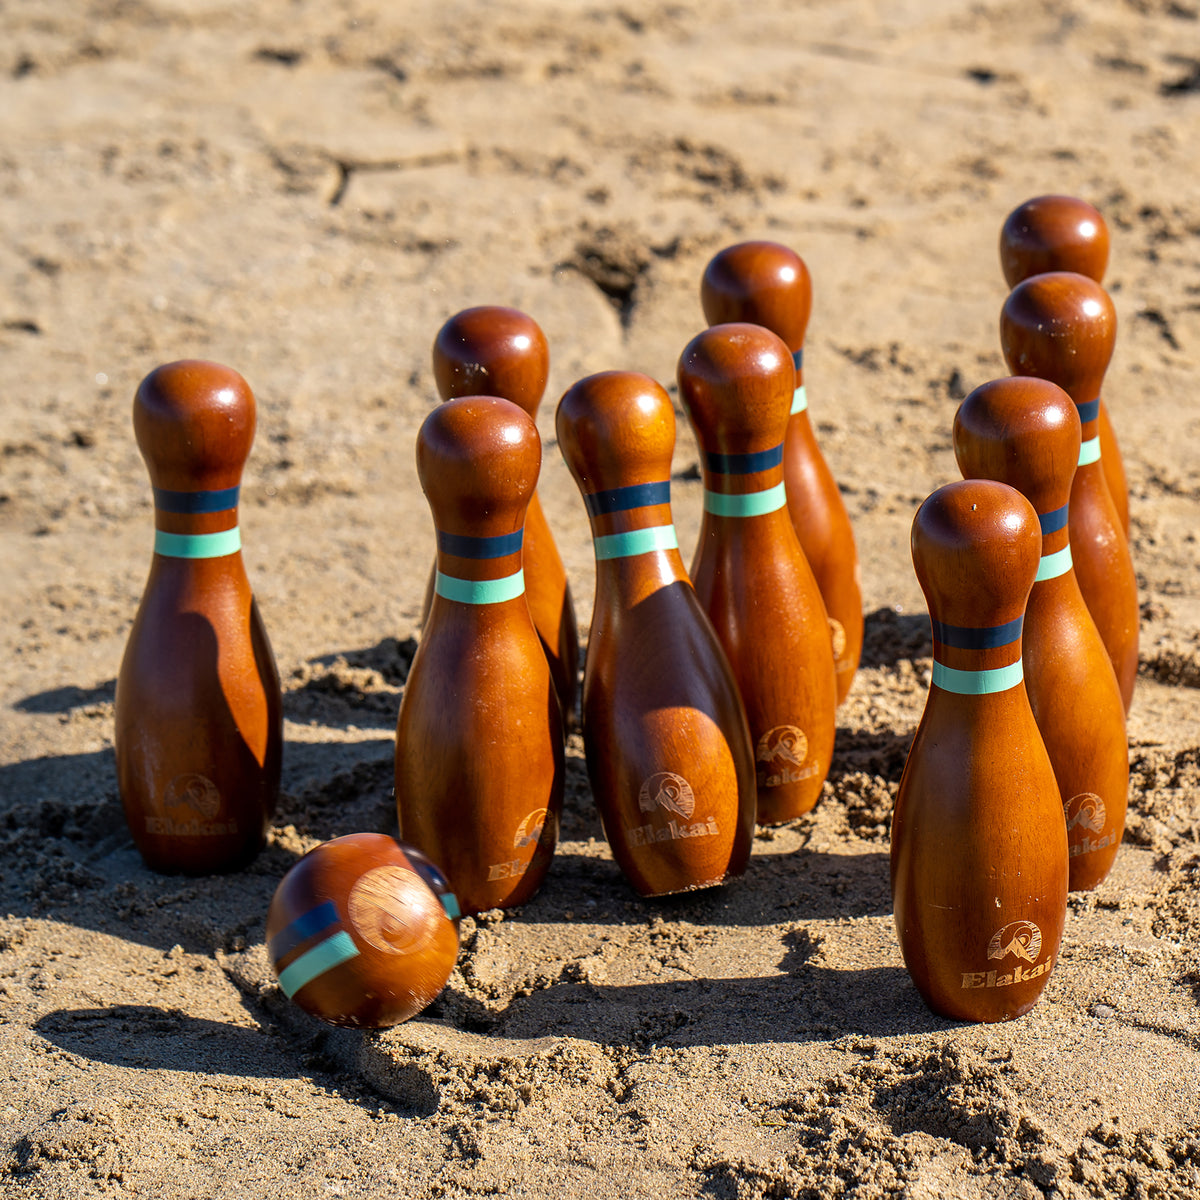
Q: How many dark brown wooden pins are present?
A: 10